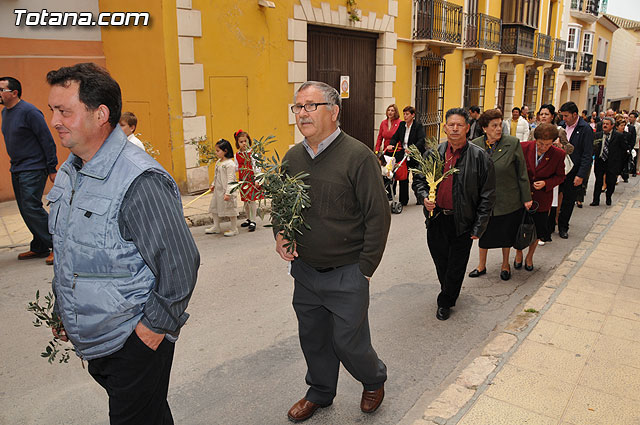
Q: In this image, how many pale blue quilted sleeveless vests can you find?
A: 1